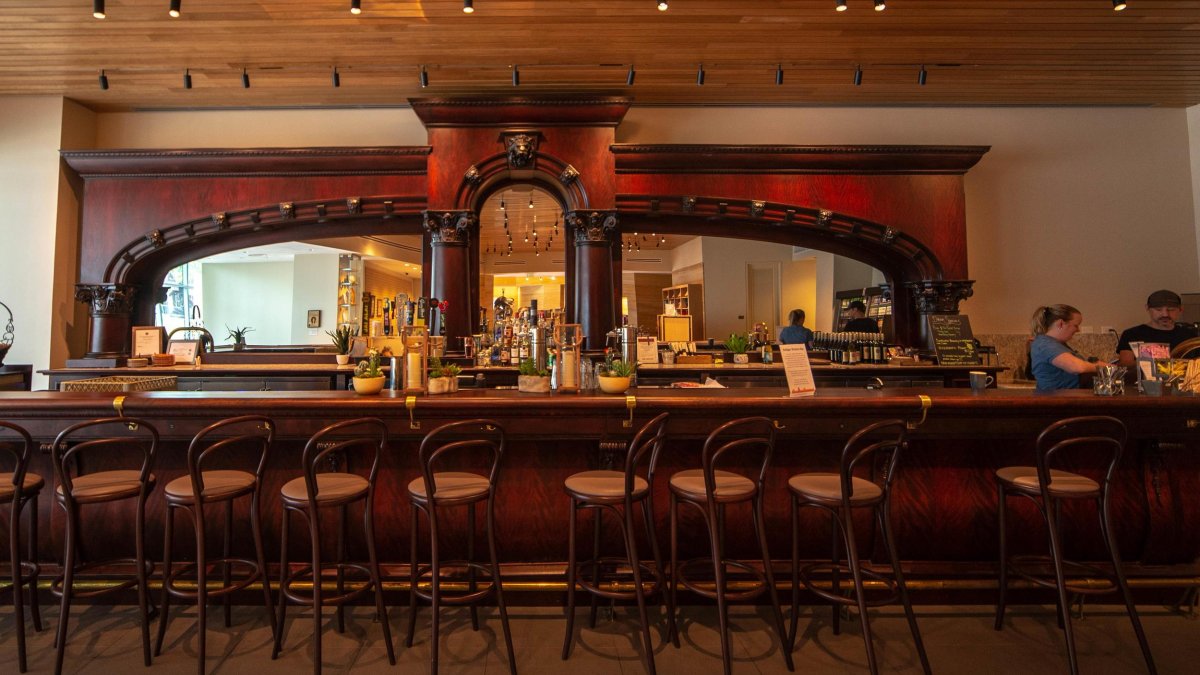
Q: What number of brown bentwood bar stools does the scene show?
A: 9